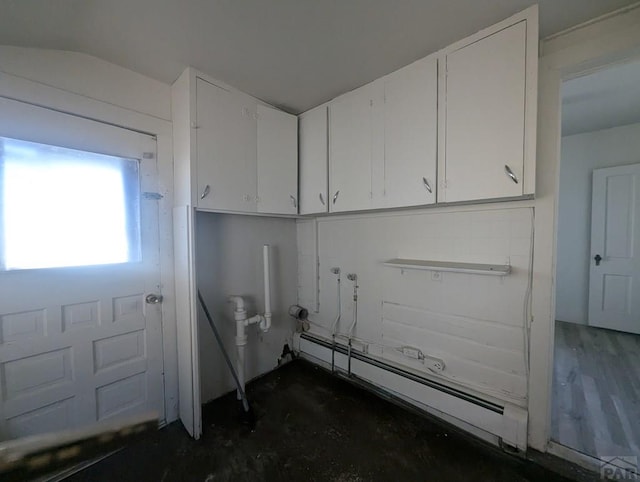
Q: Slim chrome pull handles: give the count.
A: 6